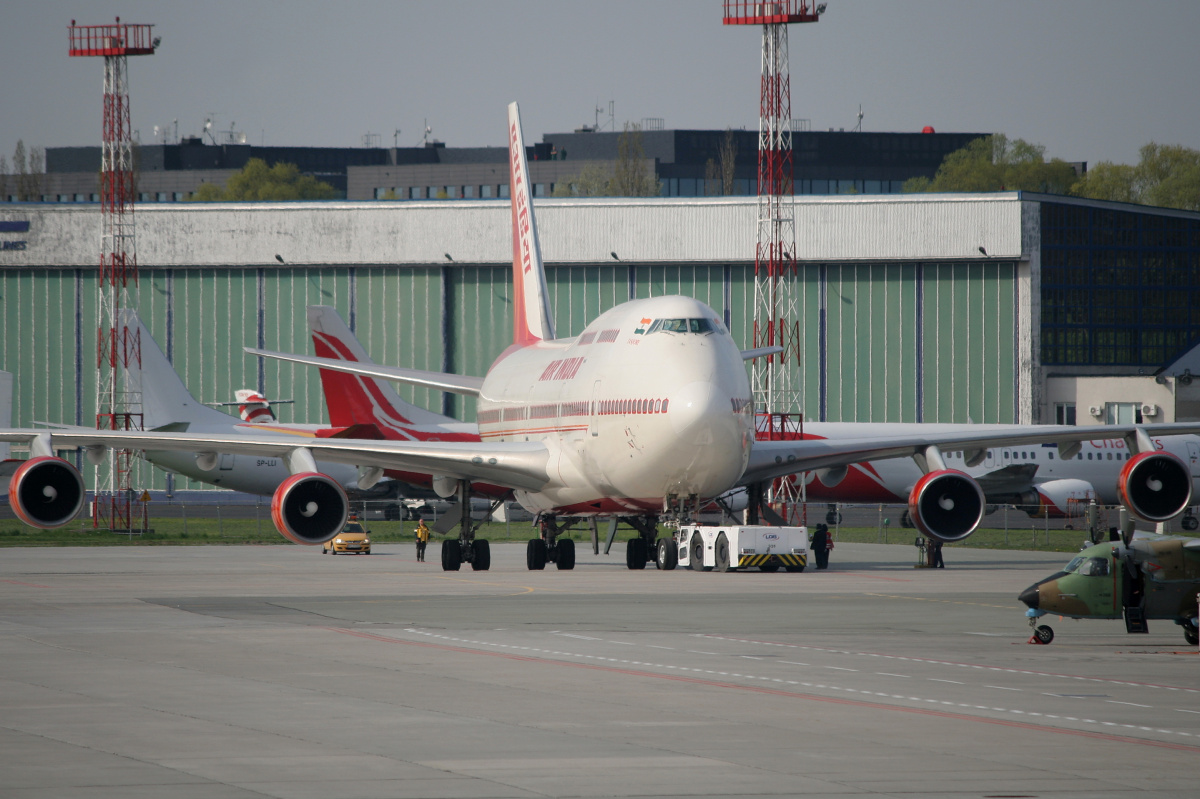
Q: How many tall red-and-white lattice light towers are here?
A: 2